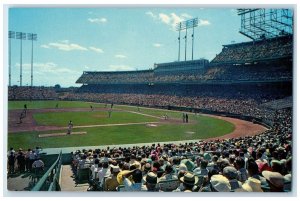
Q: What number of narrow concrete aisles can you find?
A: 1